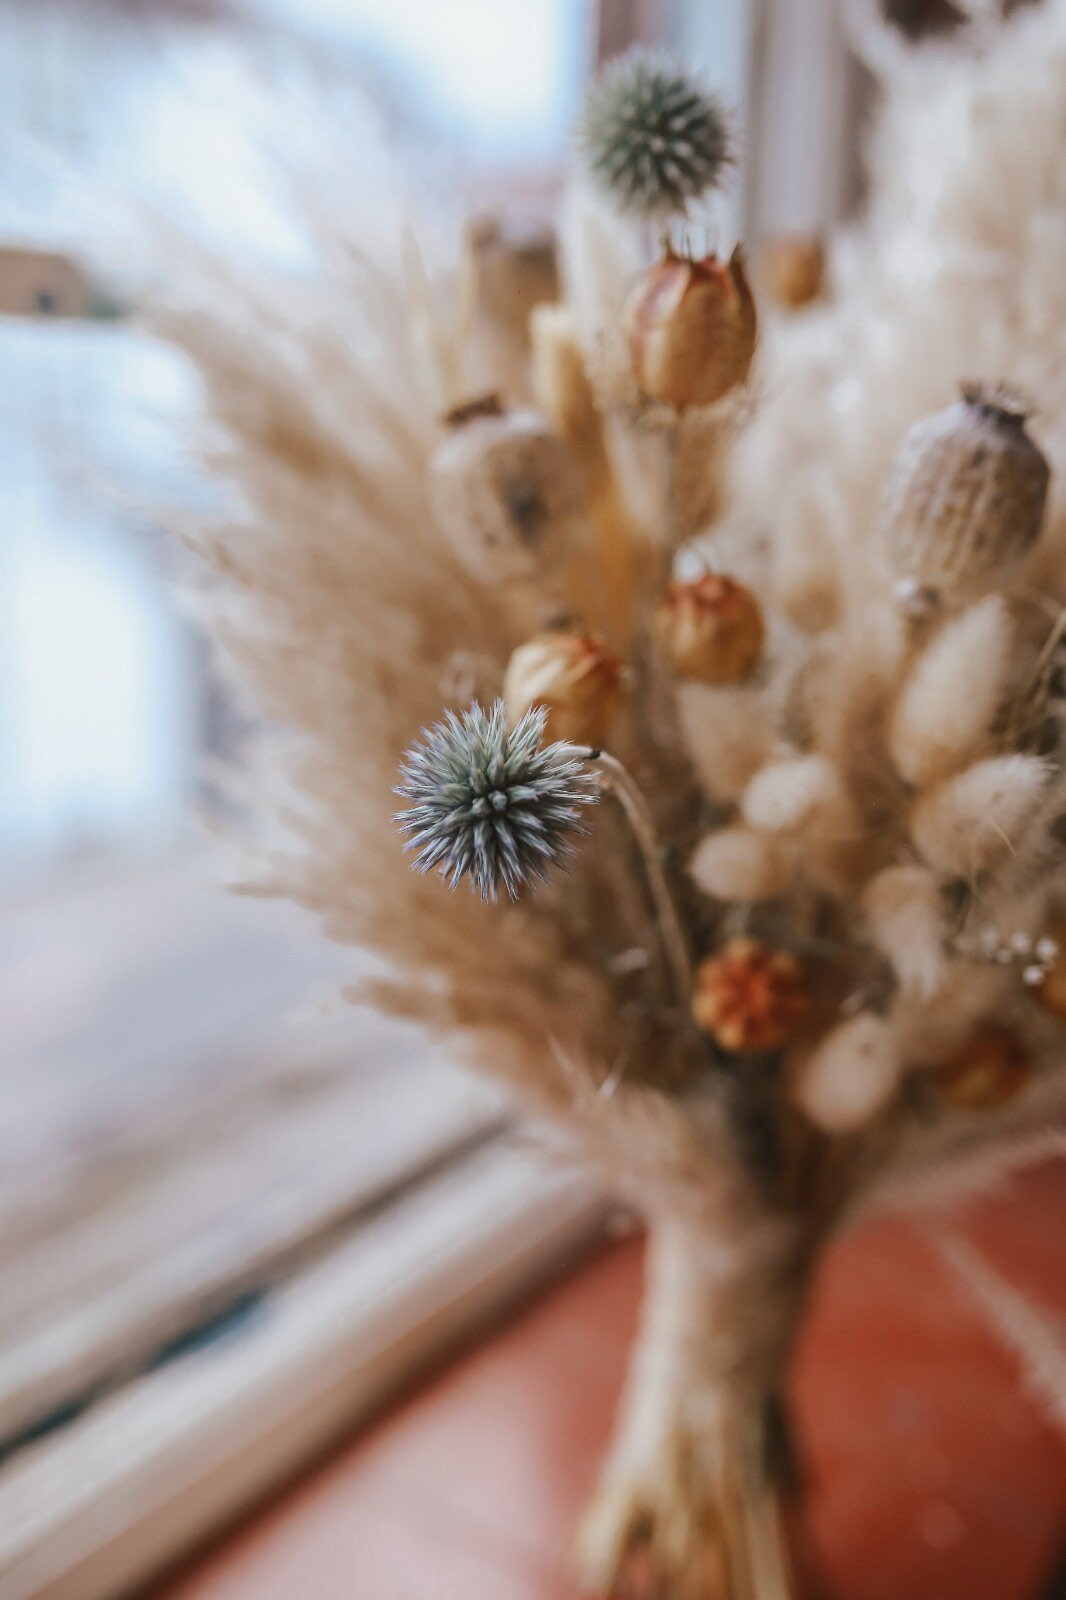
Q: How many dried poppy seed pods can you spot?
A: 2